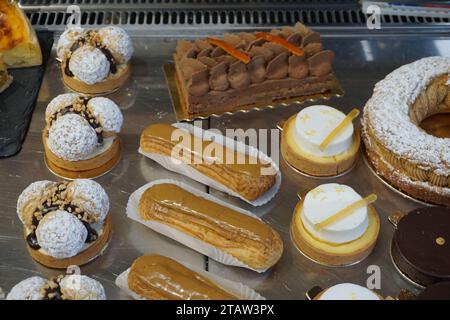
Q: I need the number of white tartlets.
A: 3